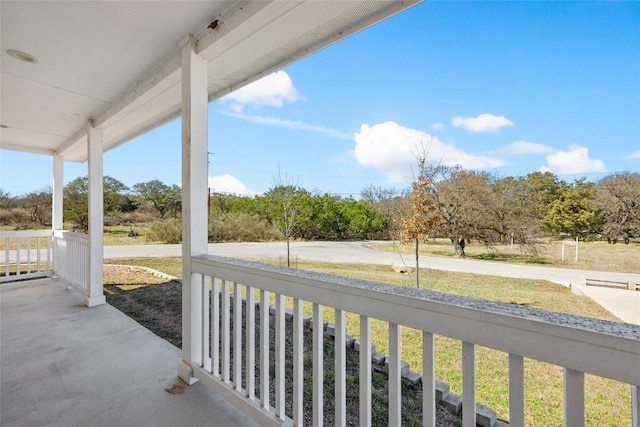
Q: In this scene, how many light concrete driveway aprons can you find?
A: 1